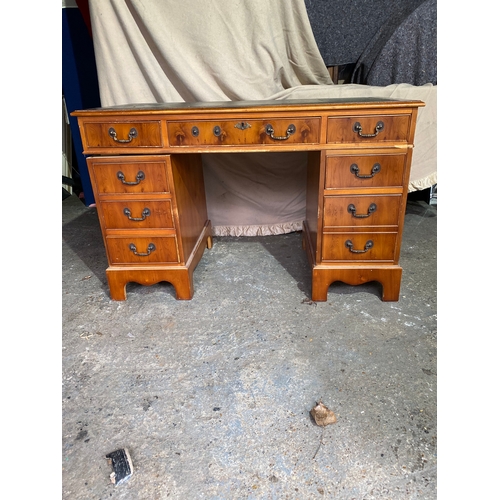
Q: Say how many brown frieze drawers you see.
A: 3